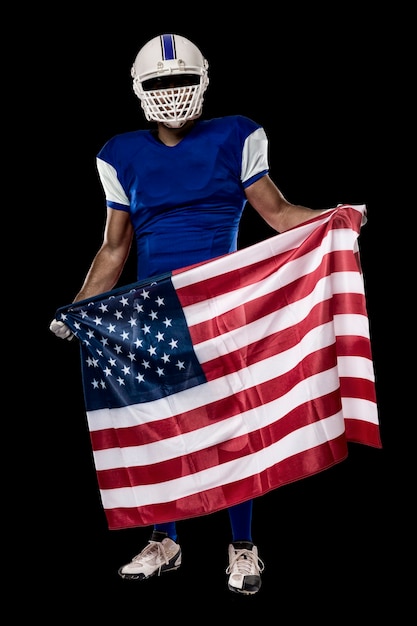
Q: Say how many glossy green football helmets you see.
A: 0